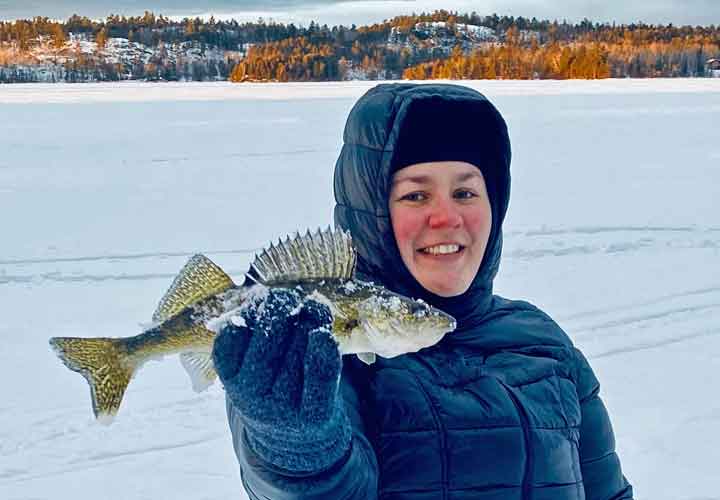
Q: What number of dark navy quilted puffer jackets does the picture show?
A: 1